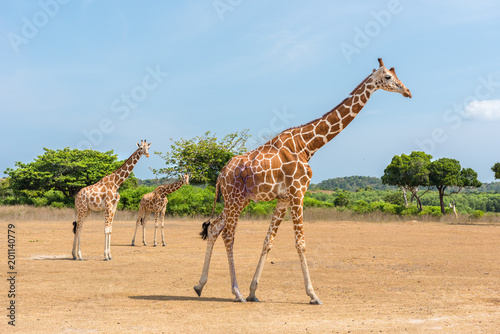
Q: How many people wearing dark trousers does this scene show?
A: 0